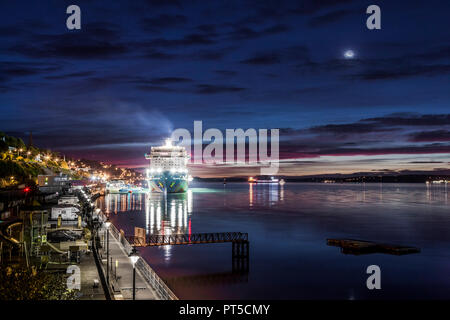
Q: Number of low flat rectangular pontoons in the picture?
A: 1